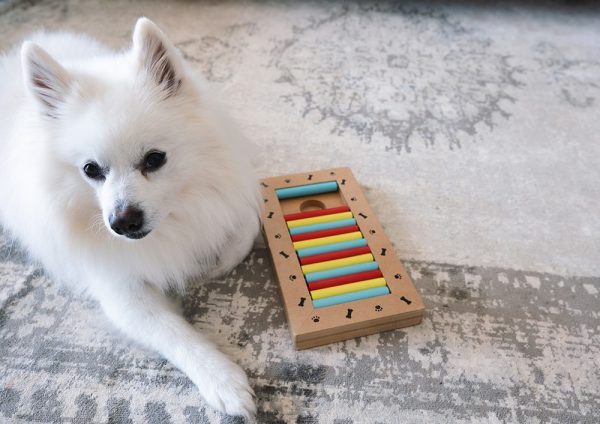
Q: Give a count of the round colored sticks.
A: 13